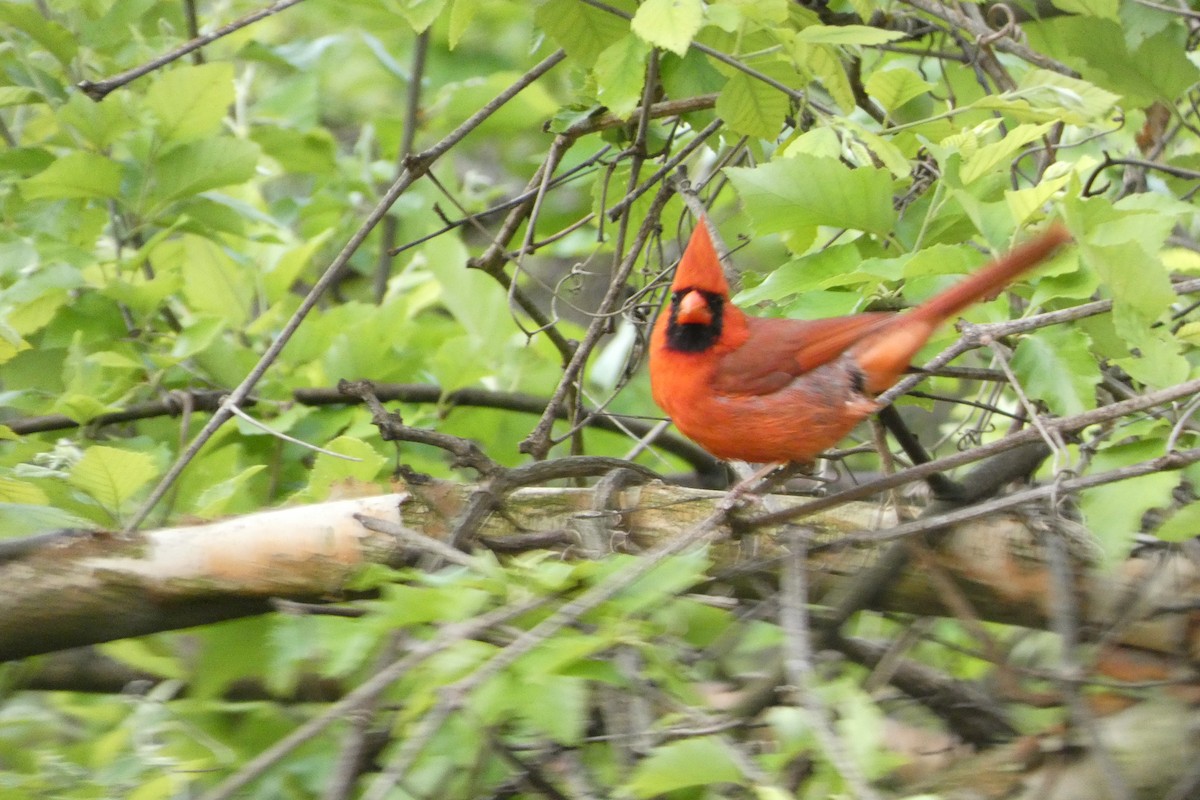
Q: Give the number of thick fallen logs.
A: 1